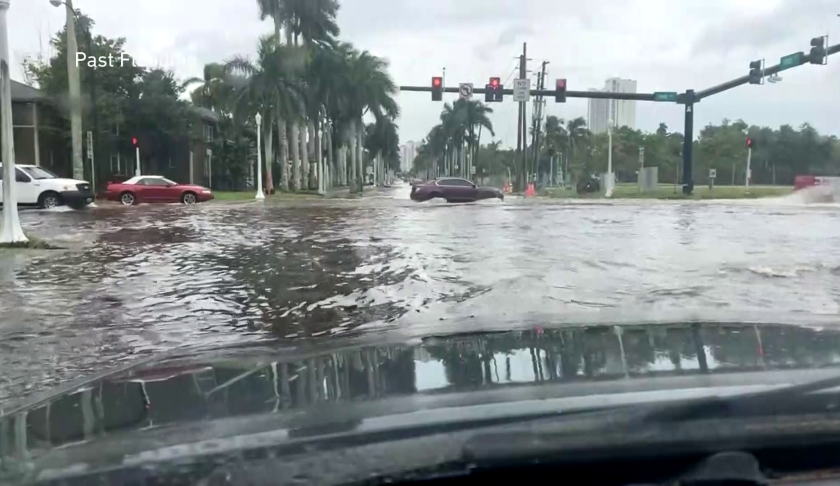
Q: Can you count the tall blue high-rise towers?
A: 0